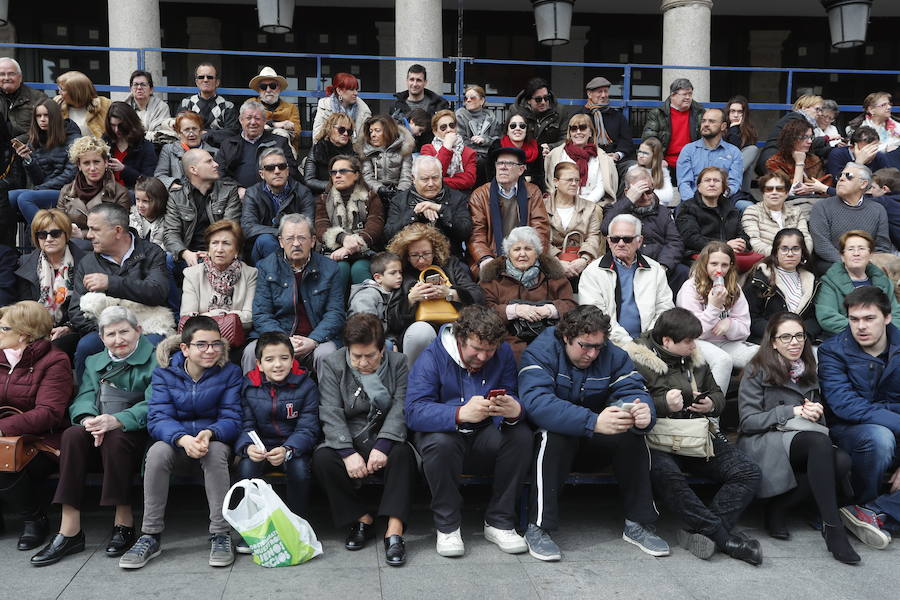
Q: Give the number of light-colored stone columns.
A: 3